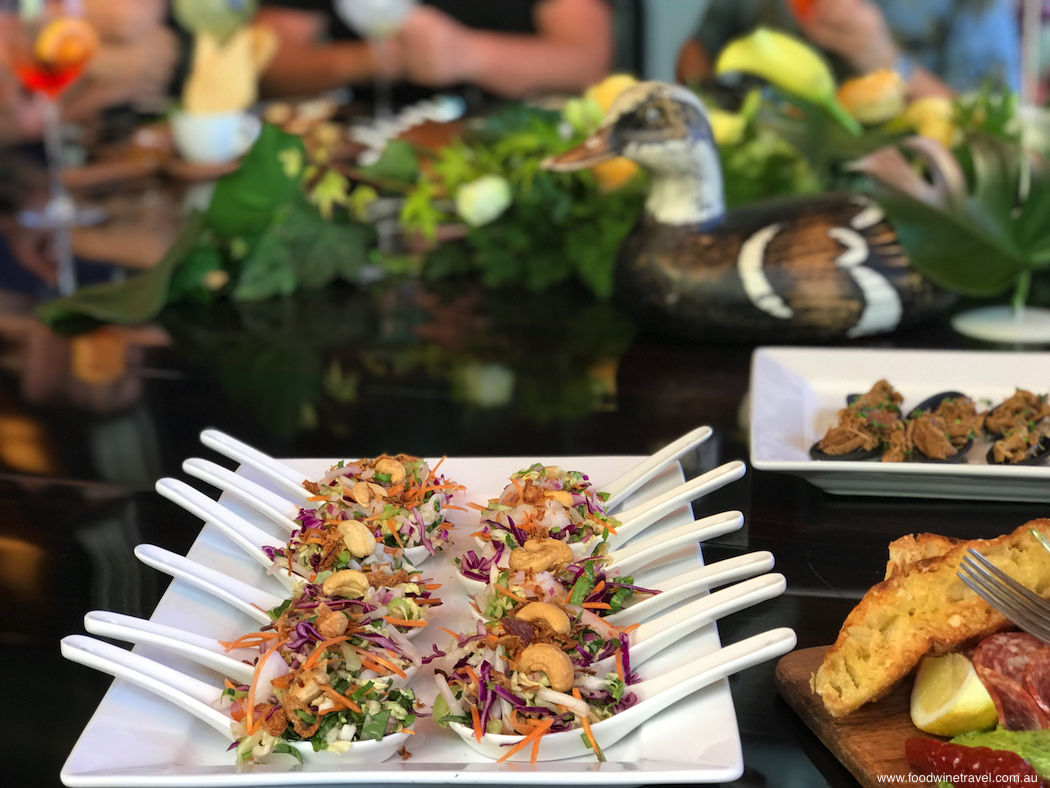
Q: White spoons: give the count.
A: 12